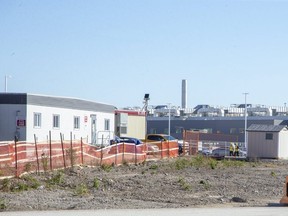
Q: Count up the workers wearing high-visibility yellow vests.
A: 2